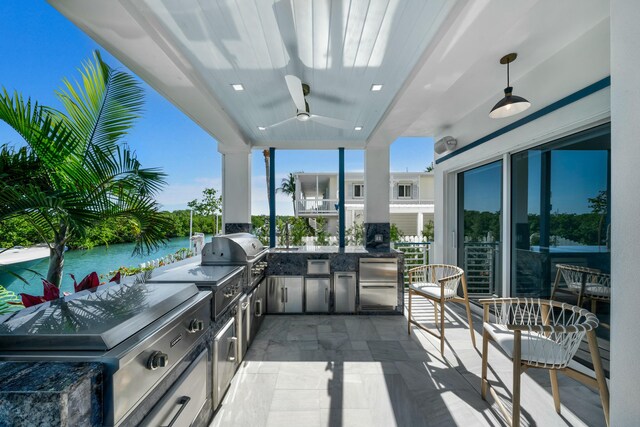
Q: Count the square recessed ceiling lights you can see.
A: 4